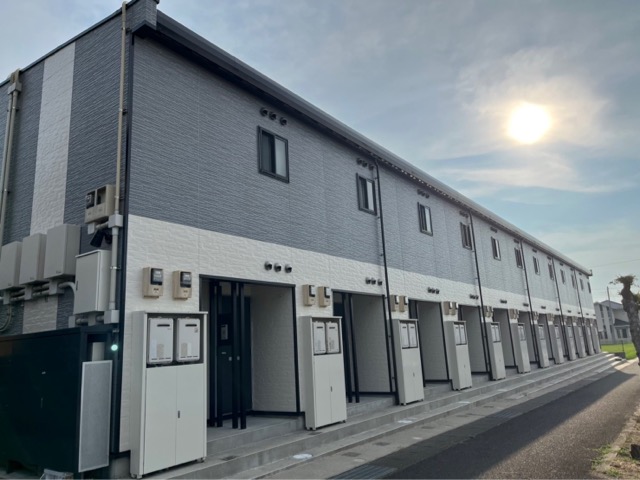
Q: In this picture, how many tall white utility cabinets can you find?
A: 12